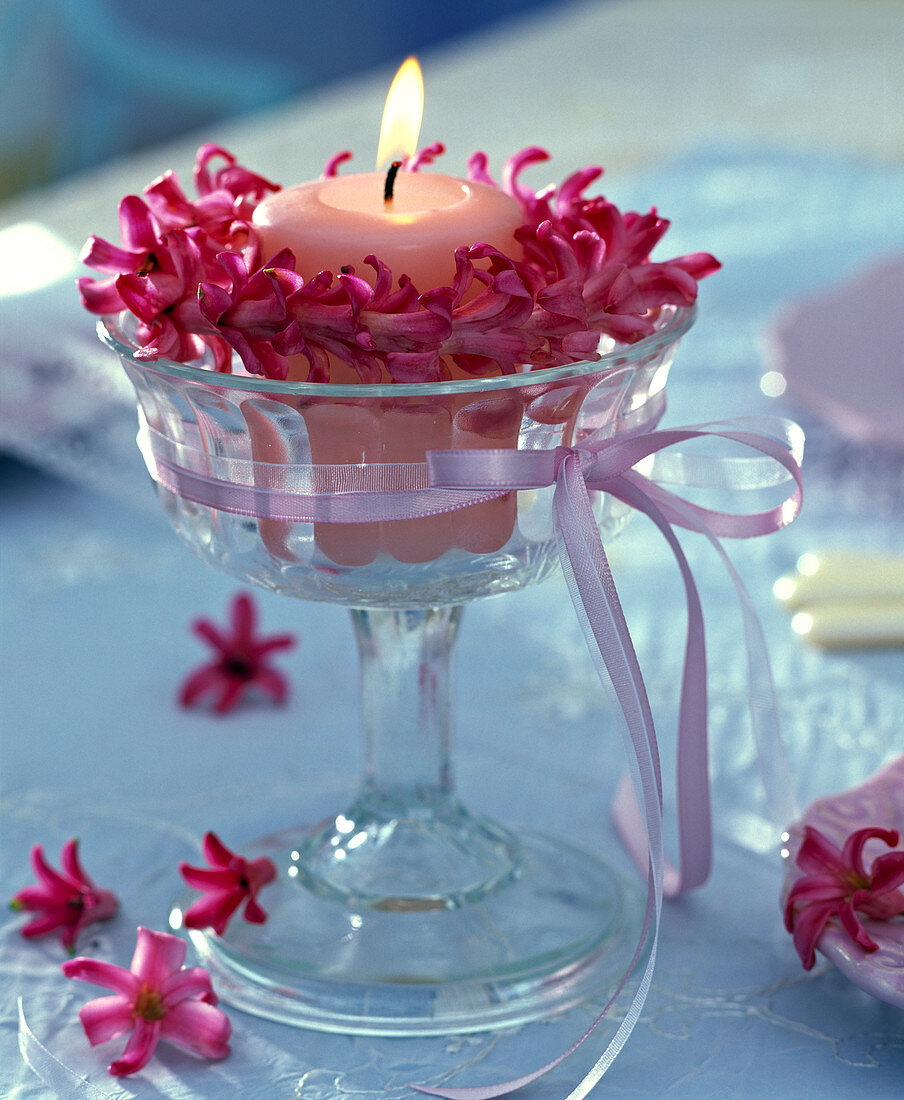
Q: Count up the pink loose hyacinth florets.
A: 5